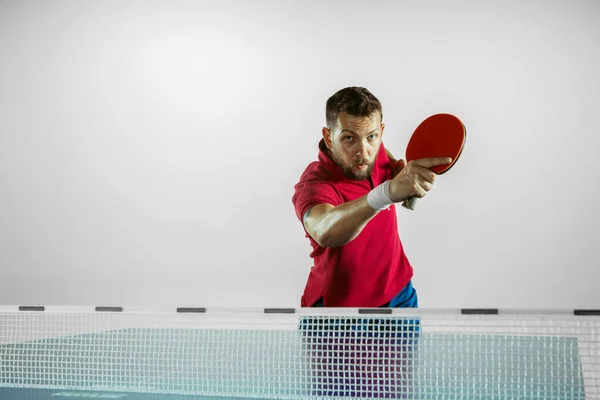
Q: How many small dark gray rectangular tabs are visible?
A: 7